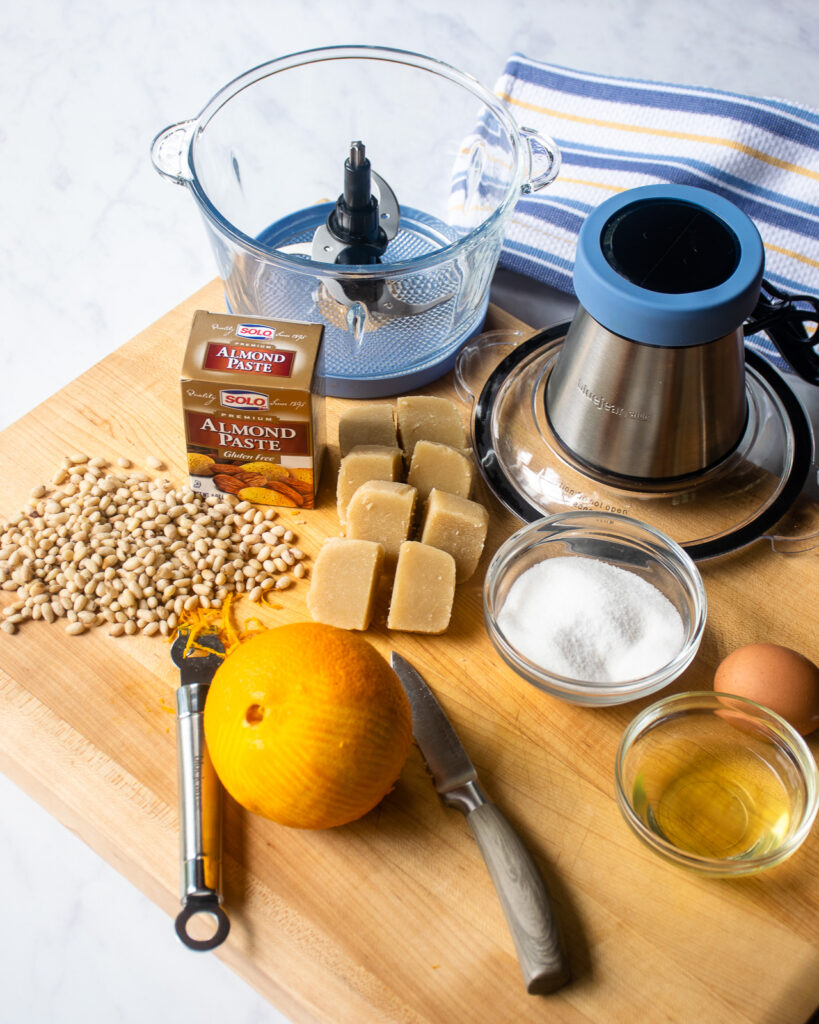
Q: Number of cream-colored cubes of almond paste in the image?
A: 8